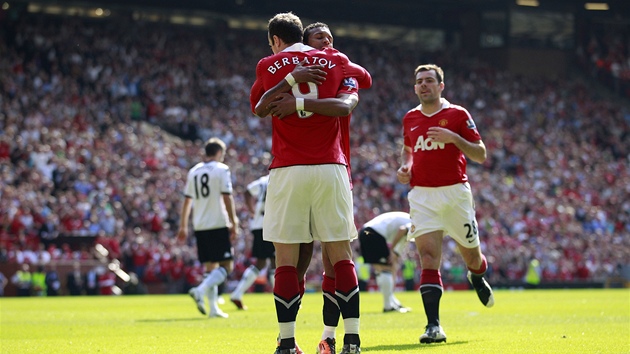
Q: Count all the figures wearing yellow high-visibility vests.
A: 5